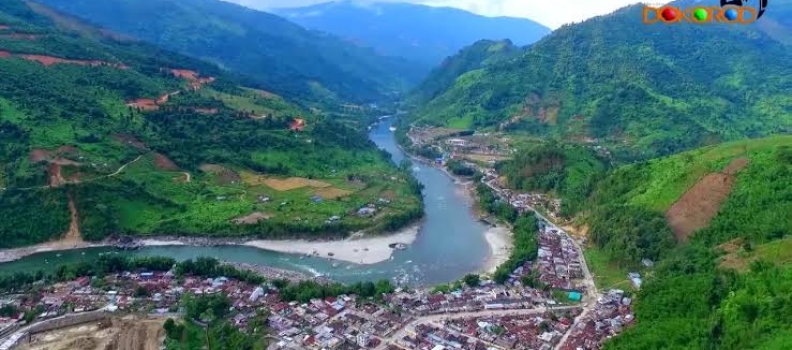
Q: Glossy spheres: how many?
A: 3